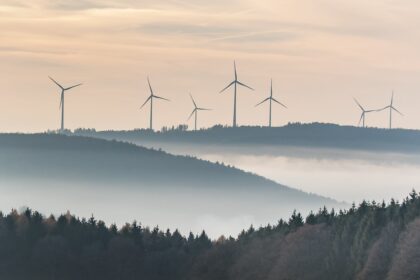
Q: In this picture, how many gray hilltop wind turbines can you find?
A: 7